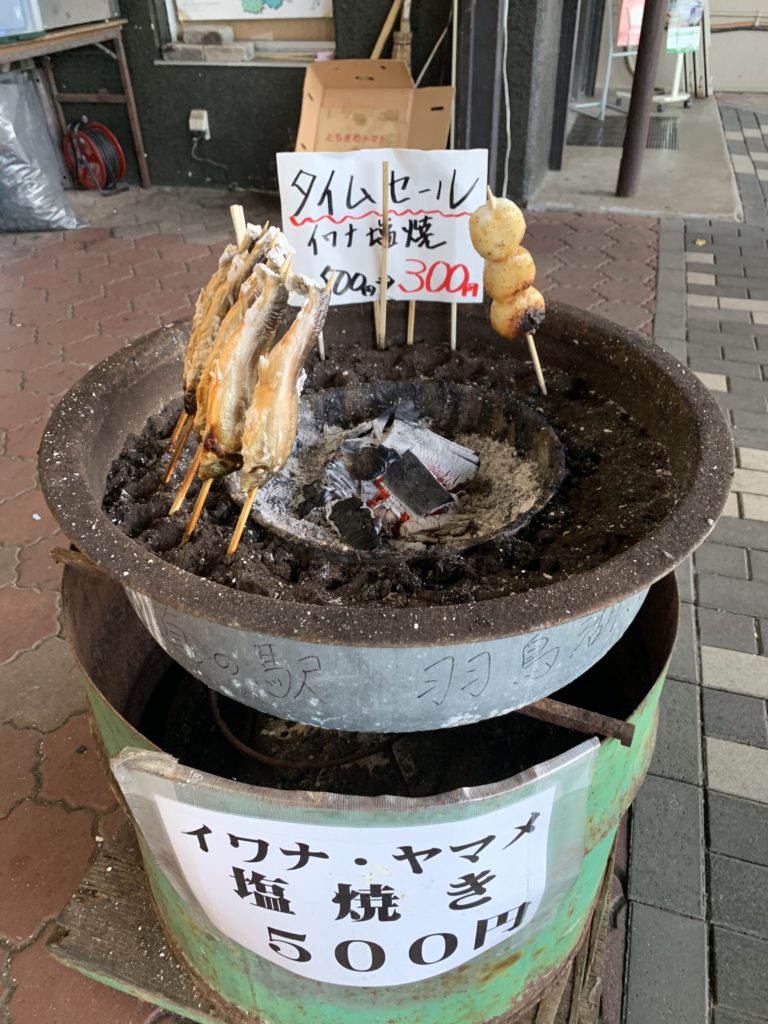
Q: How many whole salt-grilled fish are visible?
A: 5